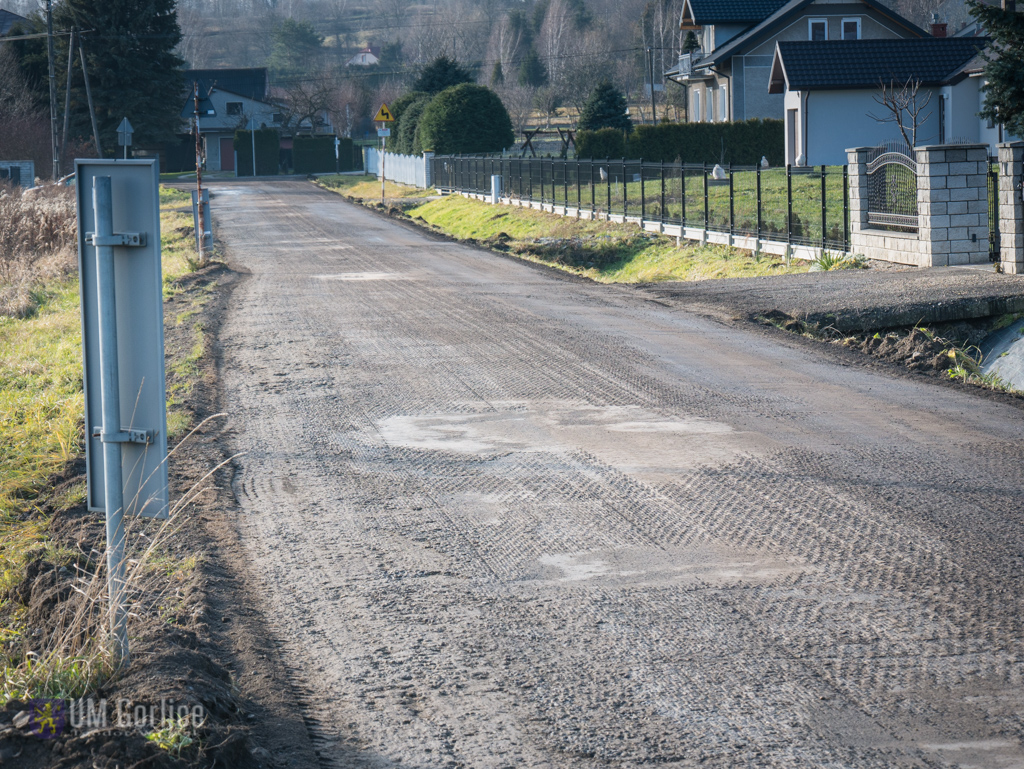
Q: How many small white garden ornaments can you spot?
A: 4